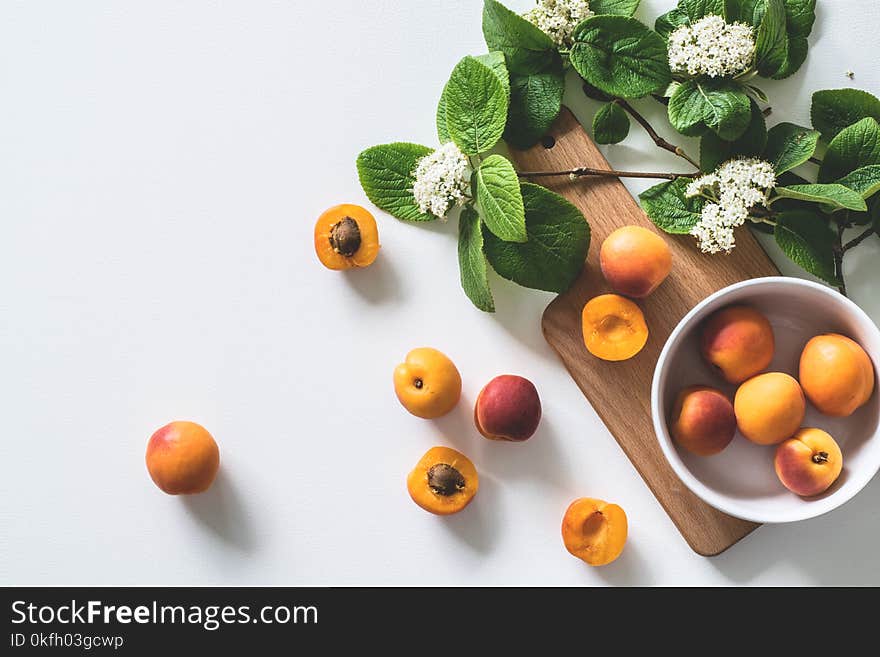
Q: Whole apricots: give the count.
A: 9